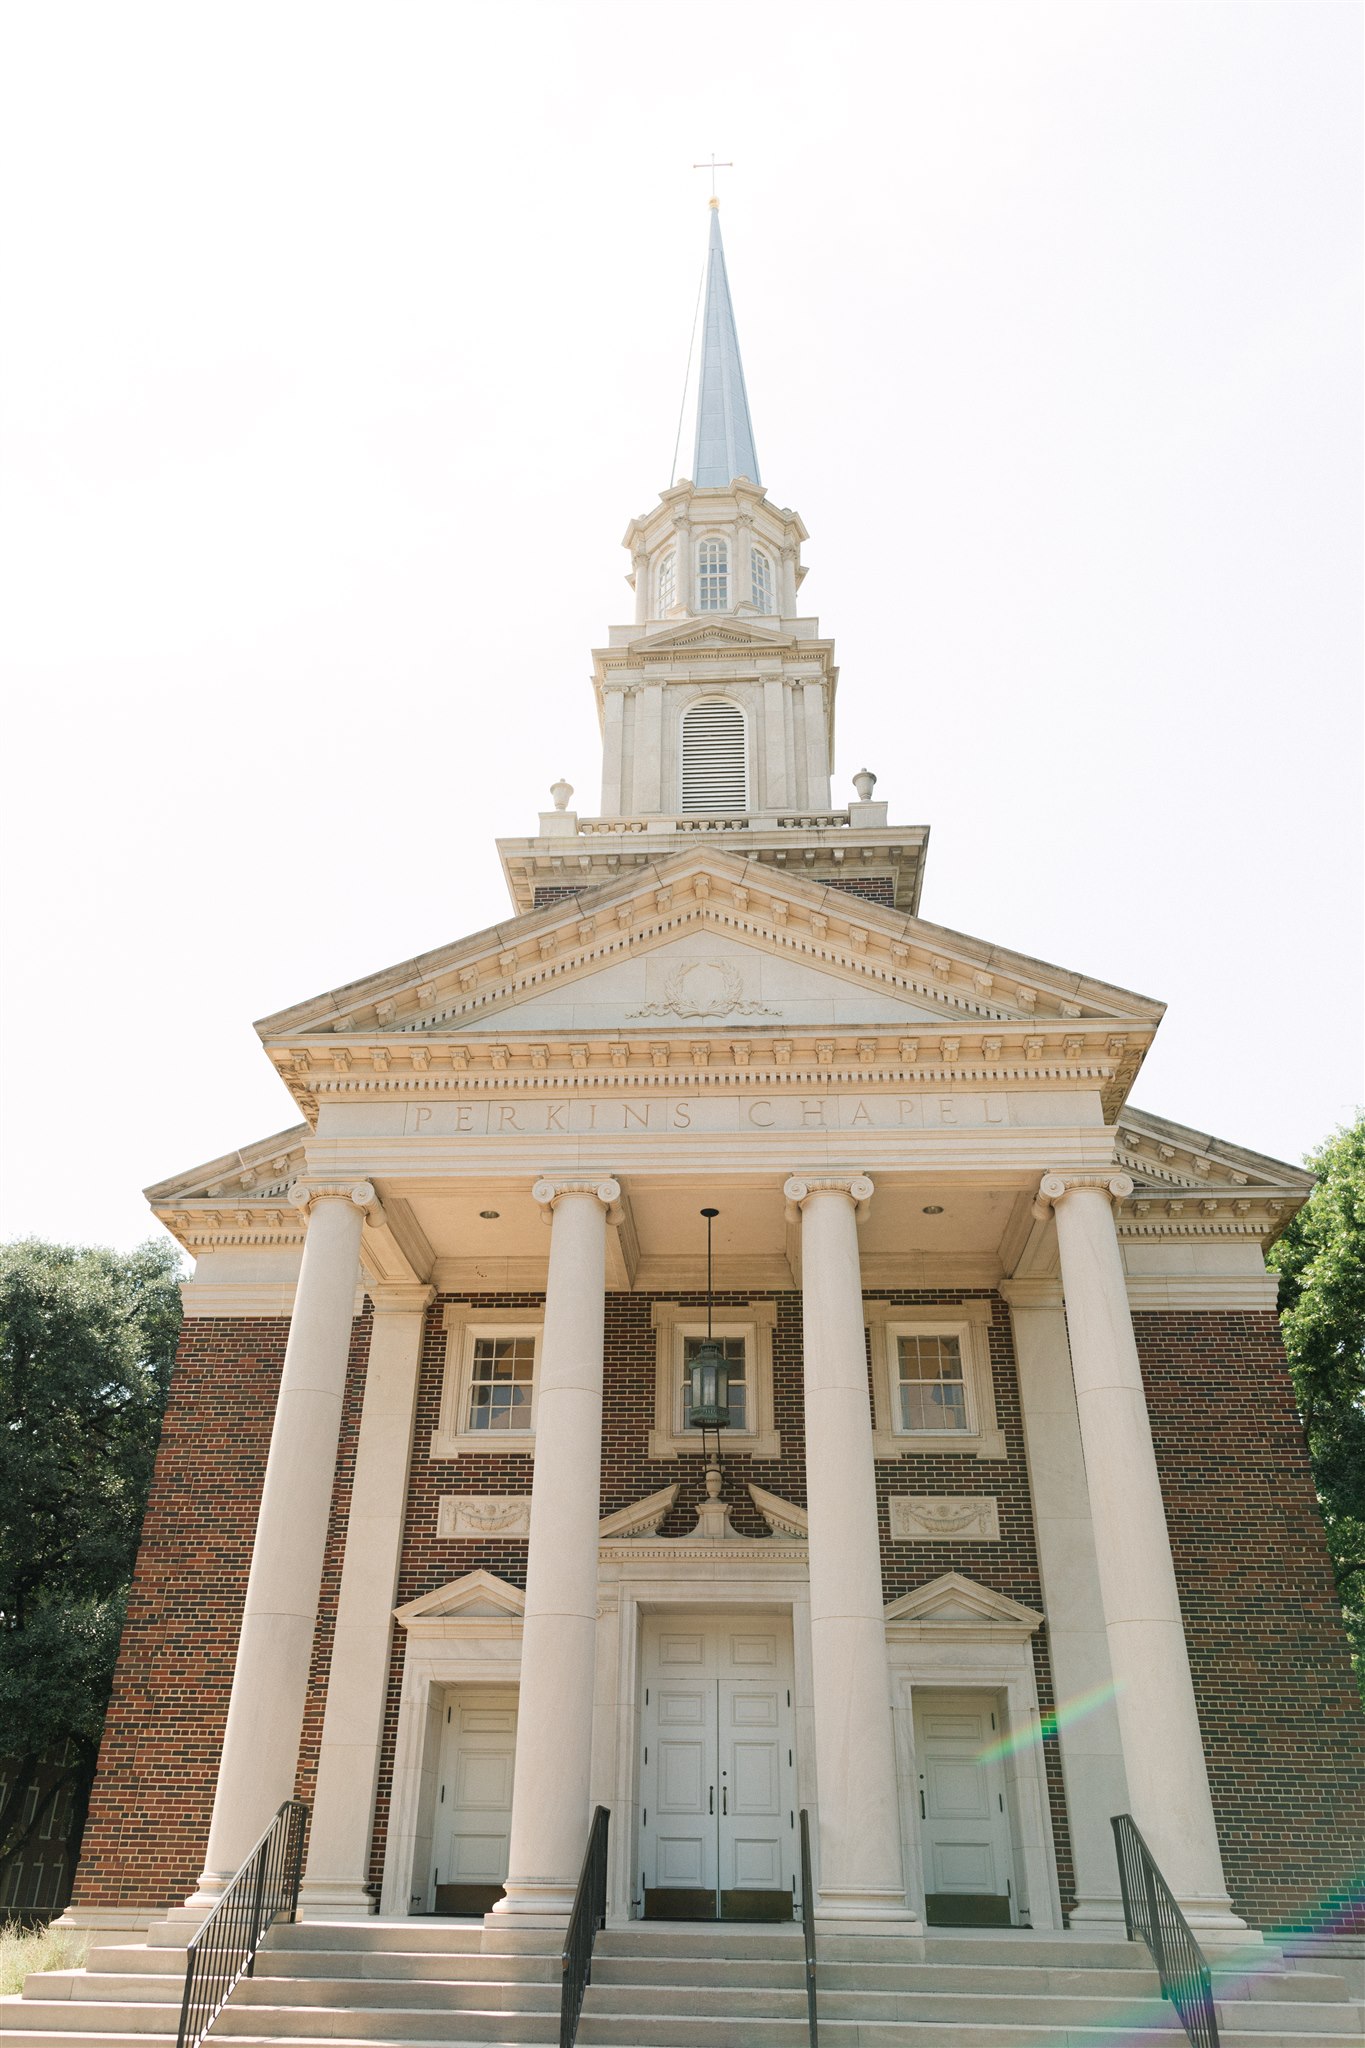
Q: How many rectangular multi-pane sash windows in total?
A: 3